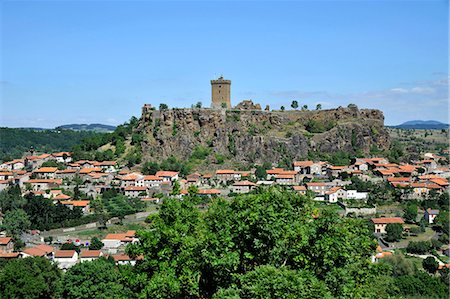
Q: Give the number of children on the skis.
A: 0